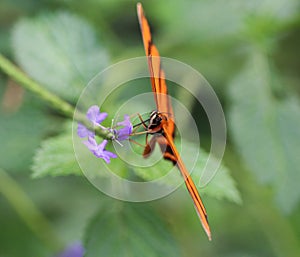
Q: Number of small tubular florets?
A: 4